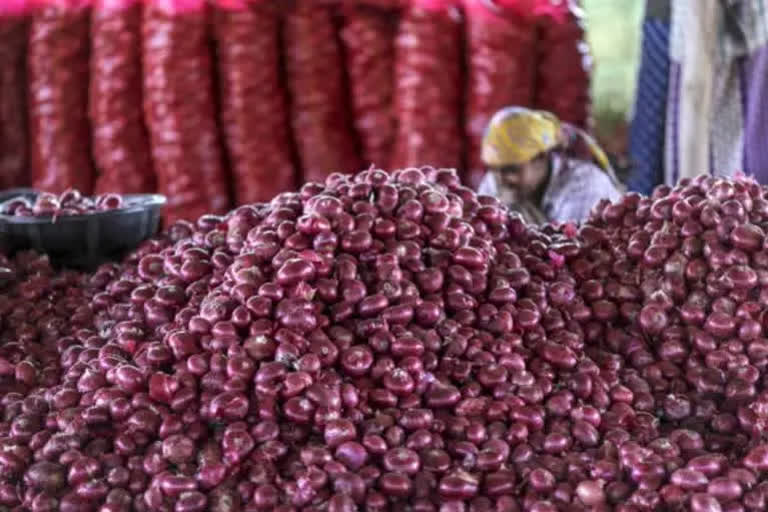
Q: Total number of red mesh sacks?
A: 10